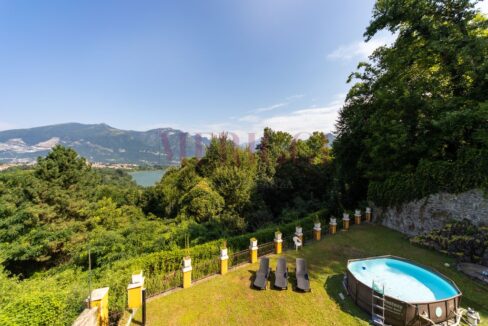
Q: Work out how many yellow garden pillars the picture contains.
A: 12